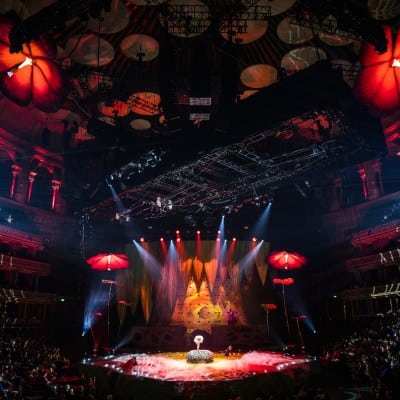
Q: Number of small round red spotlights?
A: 9